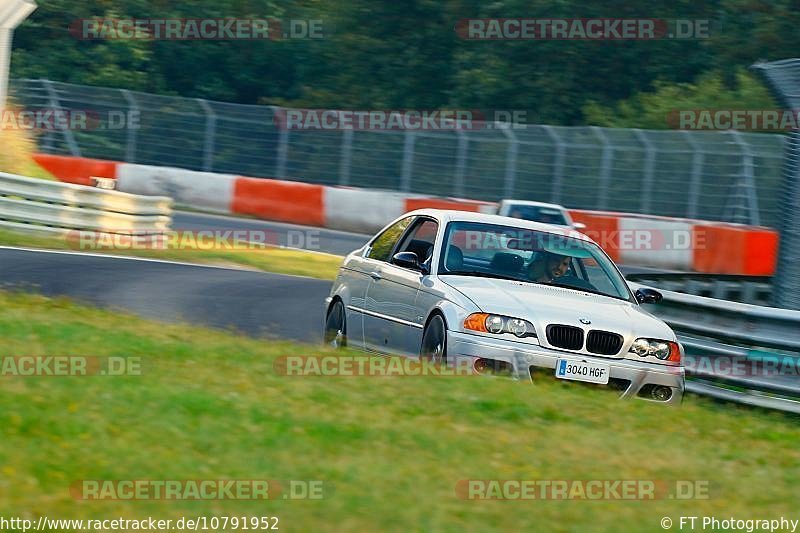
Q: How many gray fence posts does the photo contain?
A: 13